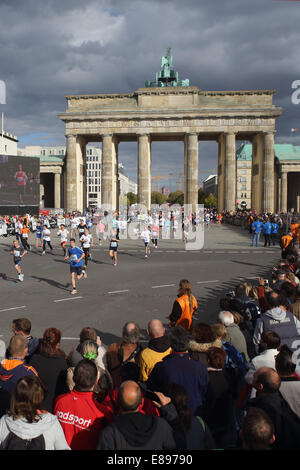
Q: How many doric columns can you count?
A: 6